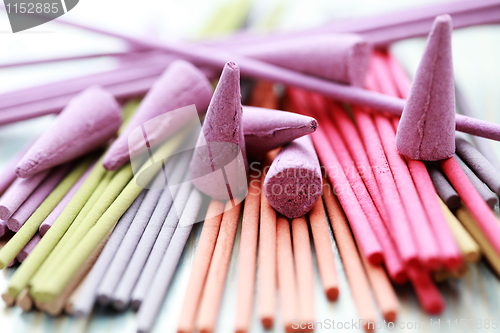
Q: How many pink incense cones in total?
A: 7